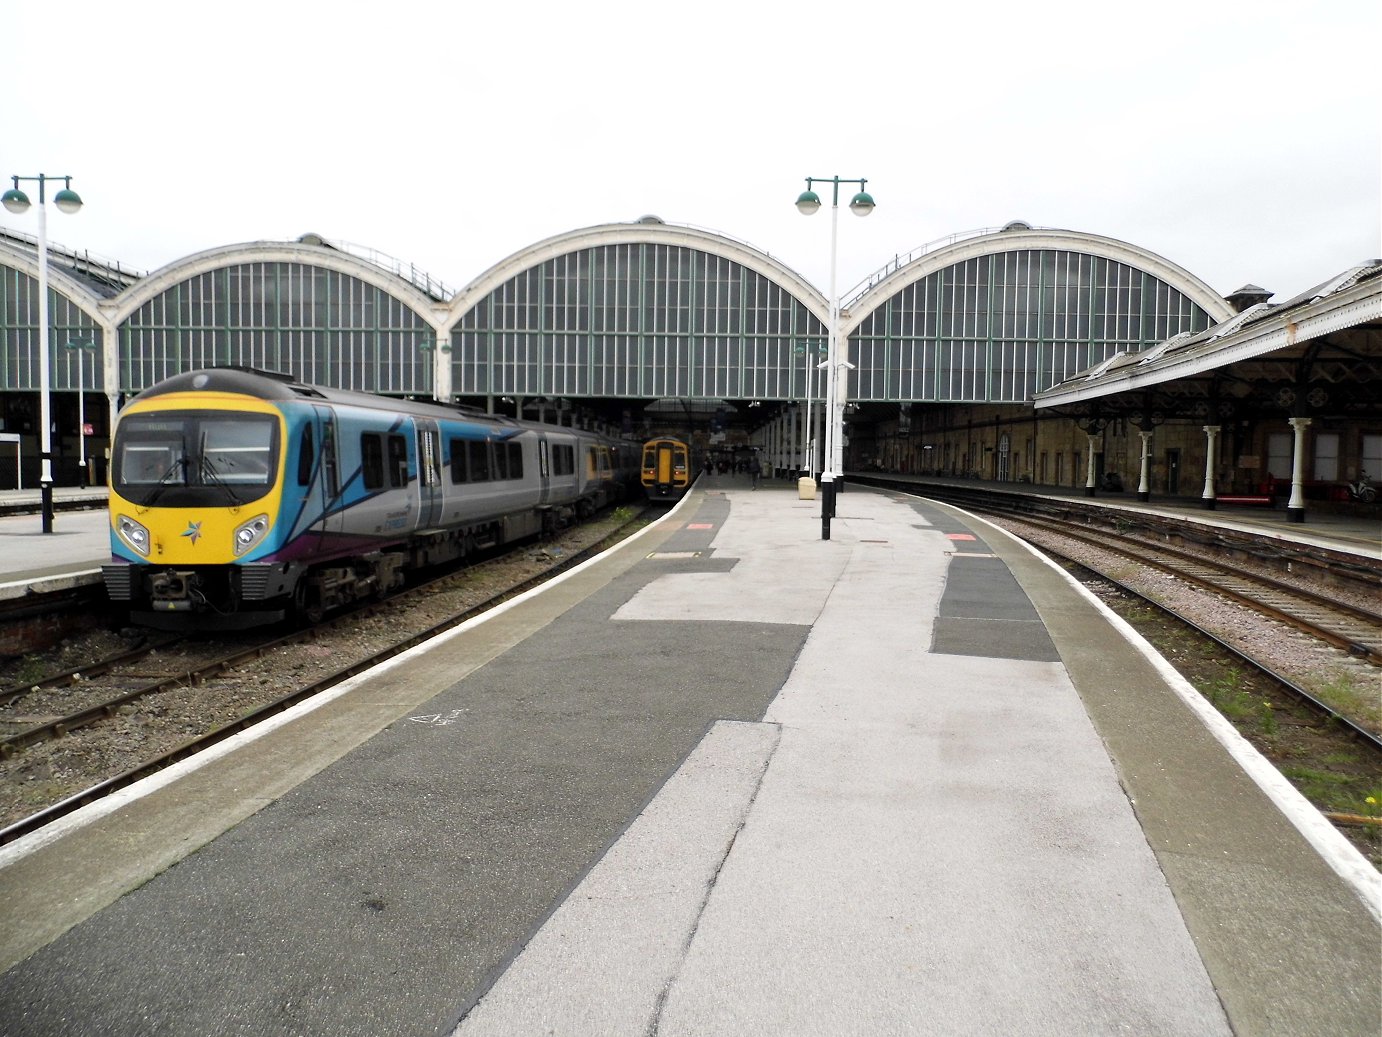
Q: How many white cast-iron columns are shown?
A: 4